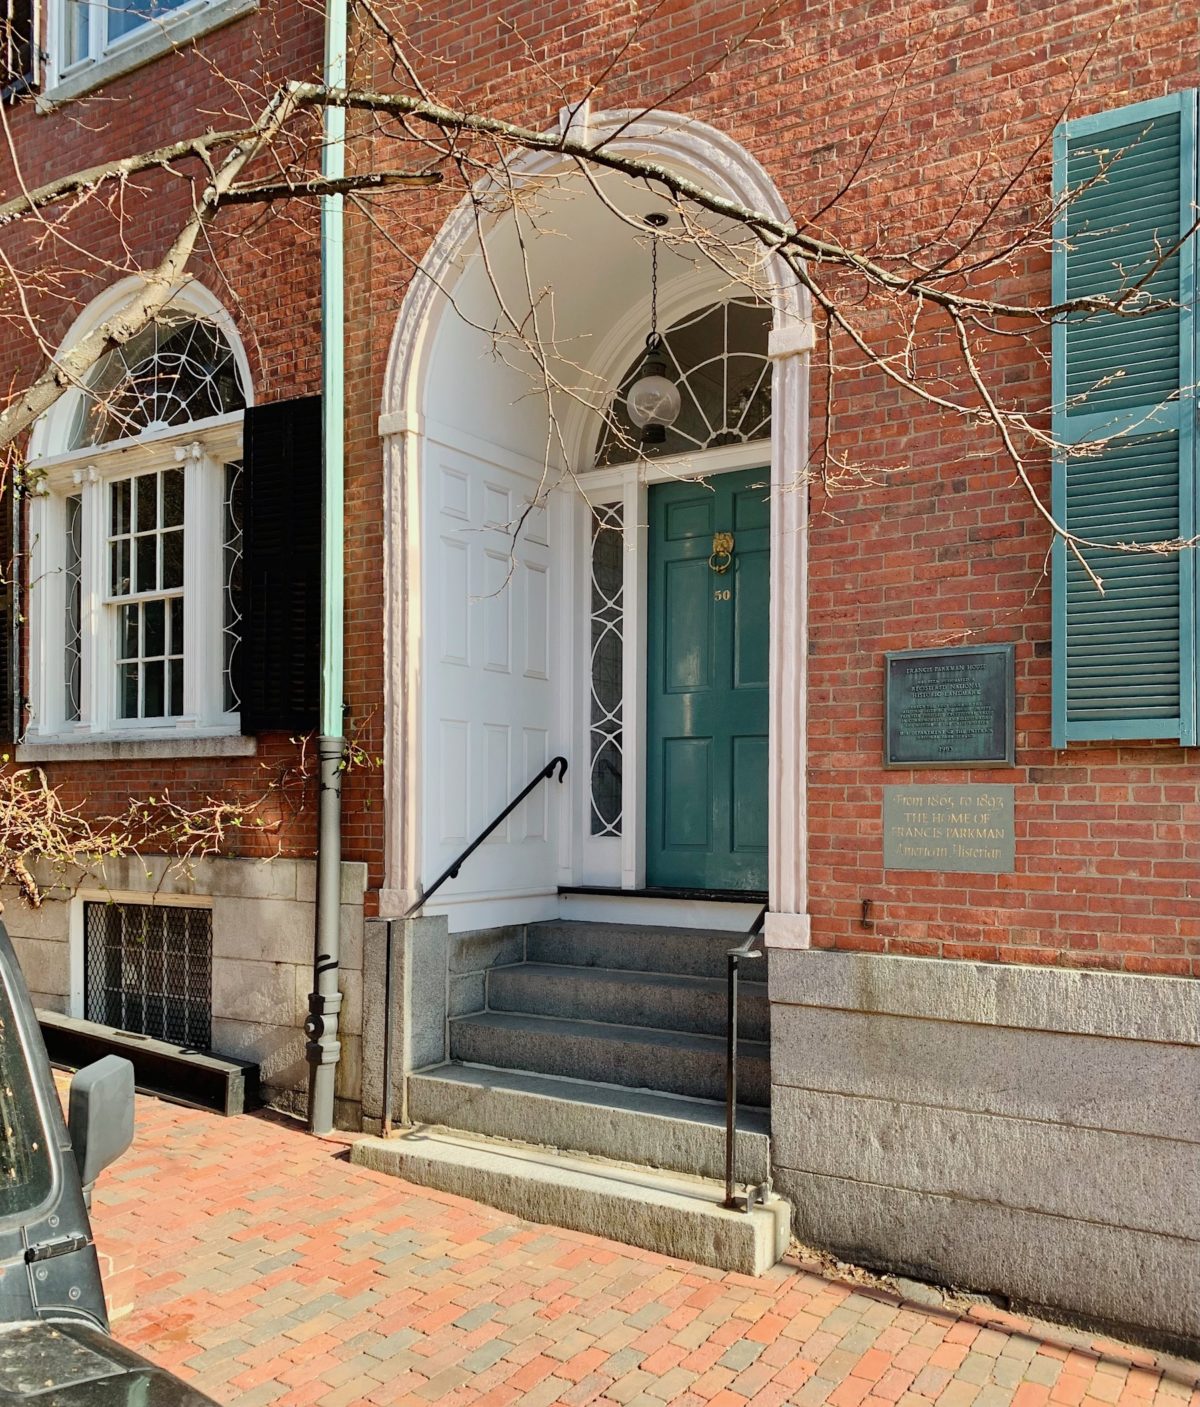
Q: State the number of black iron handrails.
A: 2